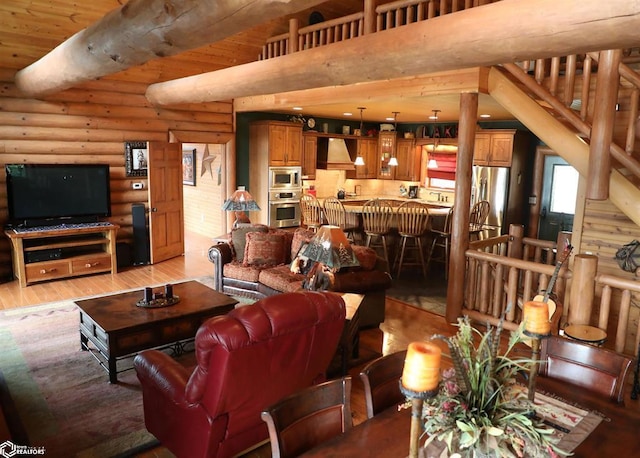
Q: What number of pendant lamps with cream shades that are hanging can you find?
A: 3